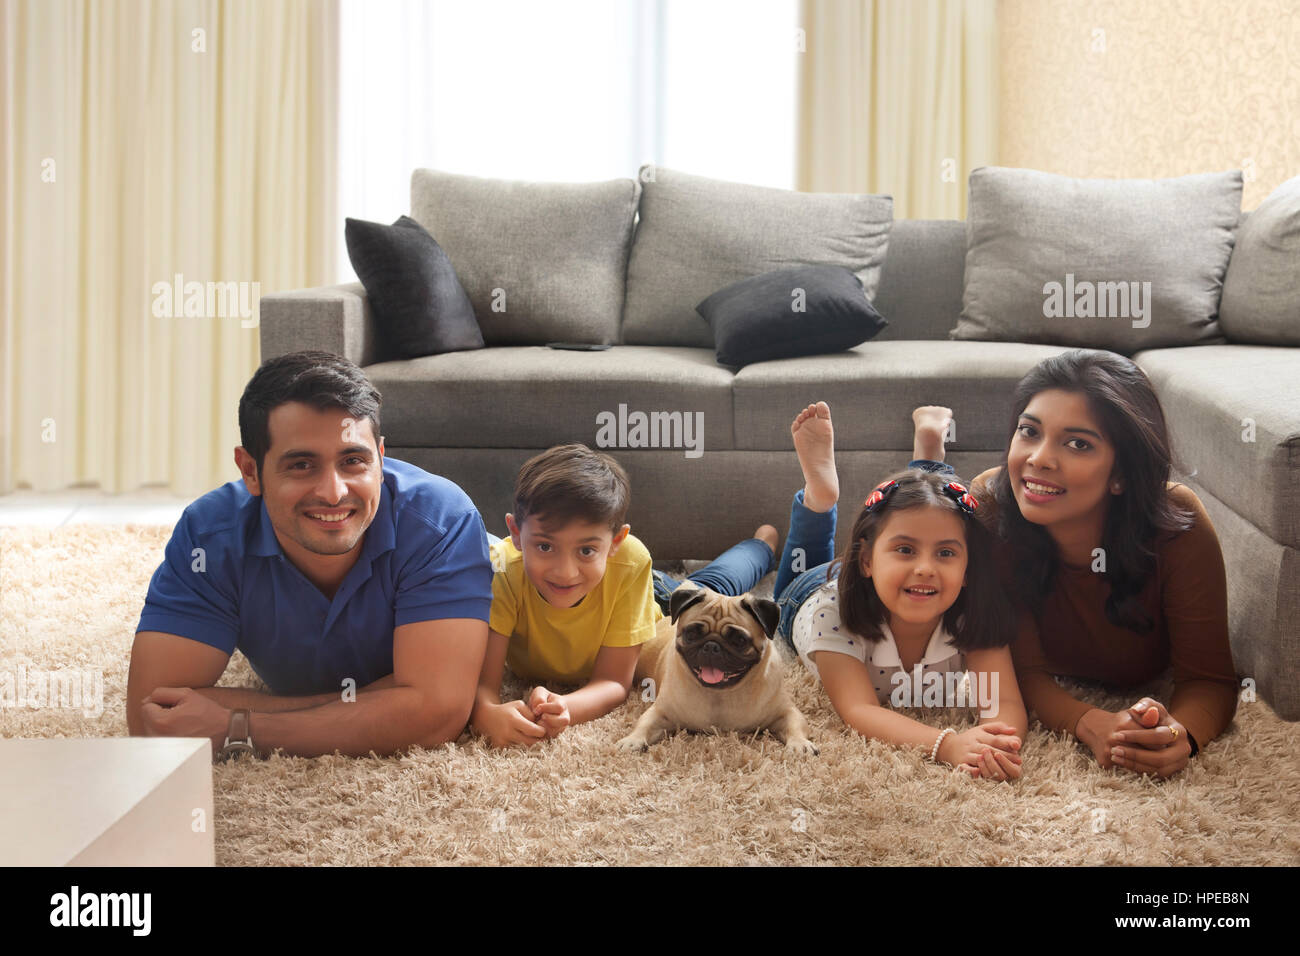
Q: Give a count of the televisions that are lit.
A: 0